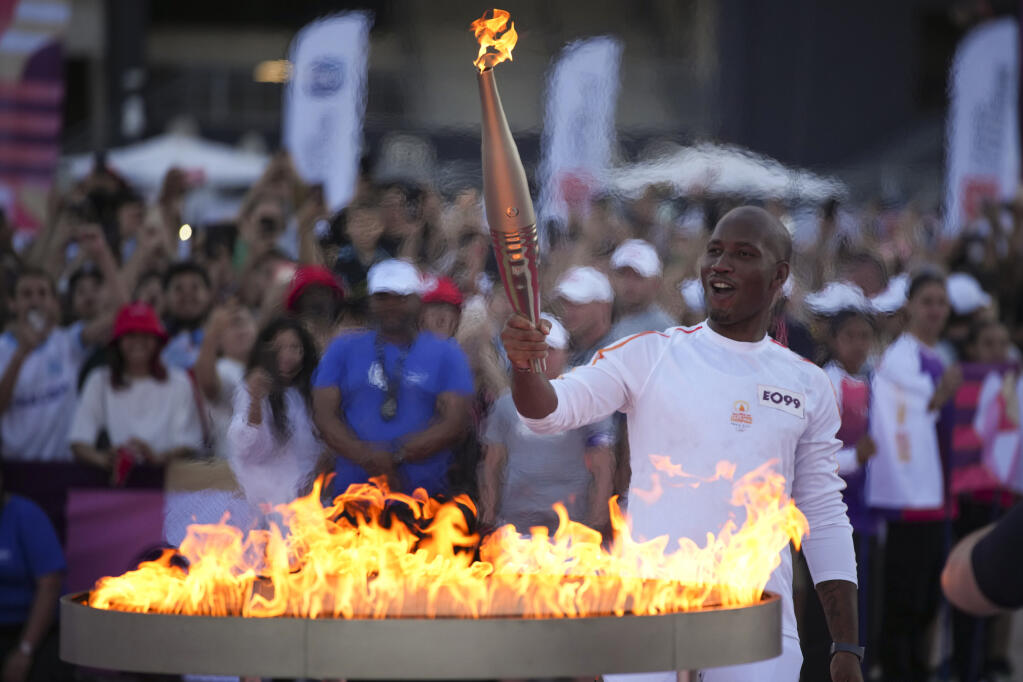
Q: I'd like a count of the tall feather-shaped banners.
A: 3